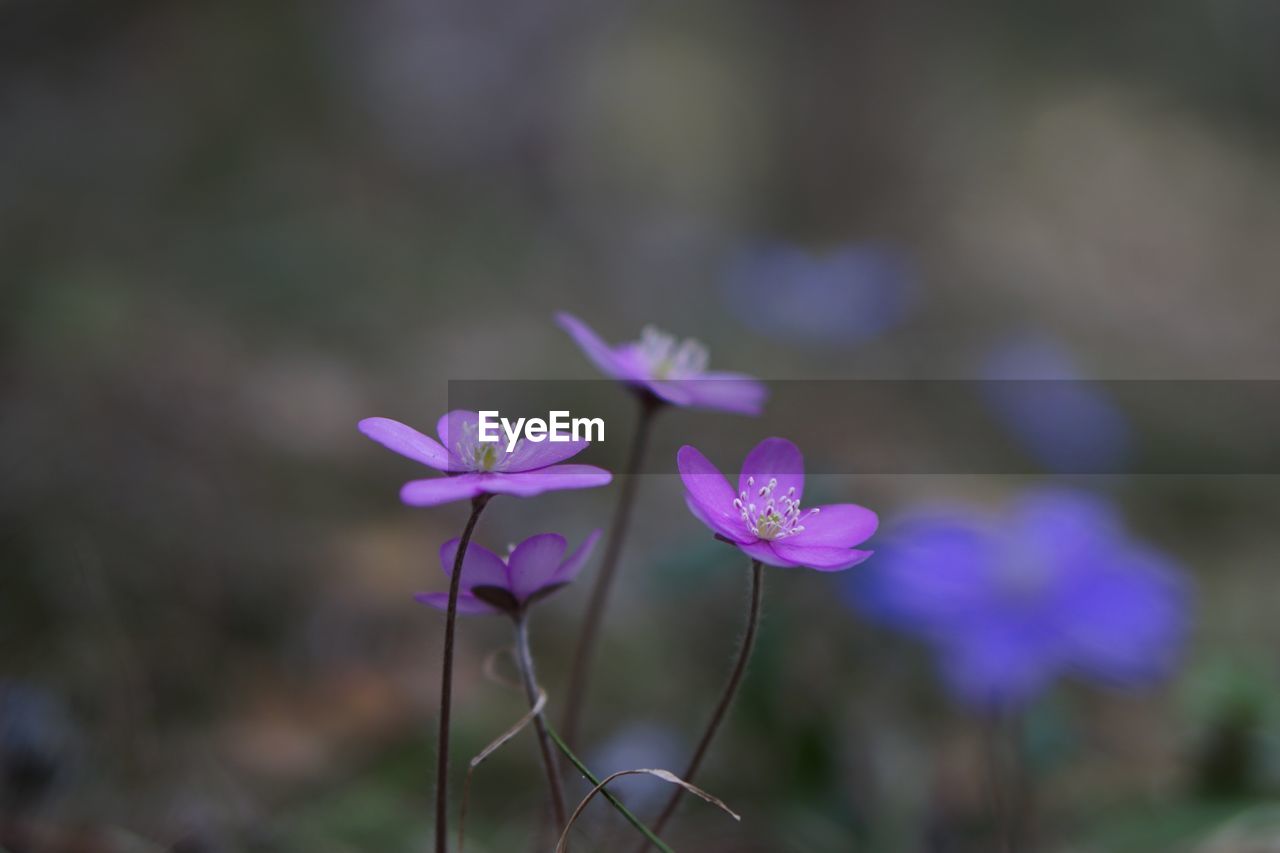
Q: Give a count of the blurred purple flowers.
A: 3